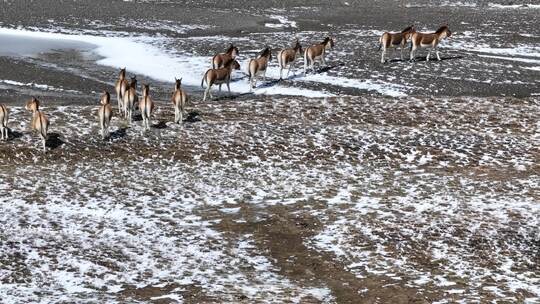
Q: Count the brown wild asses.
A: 14